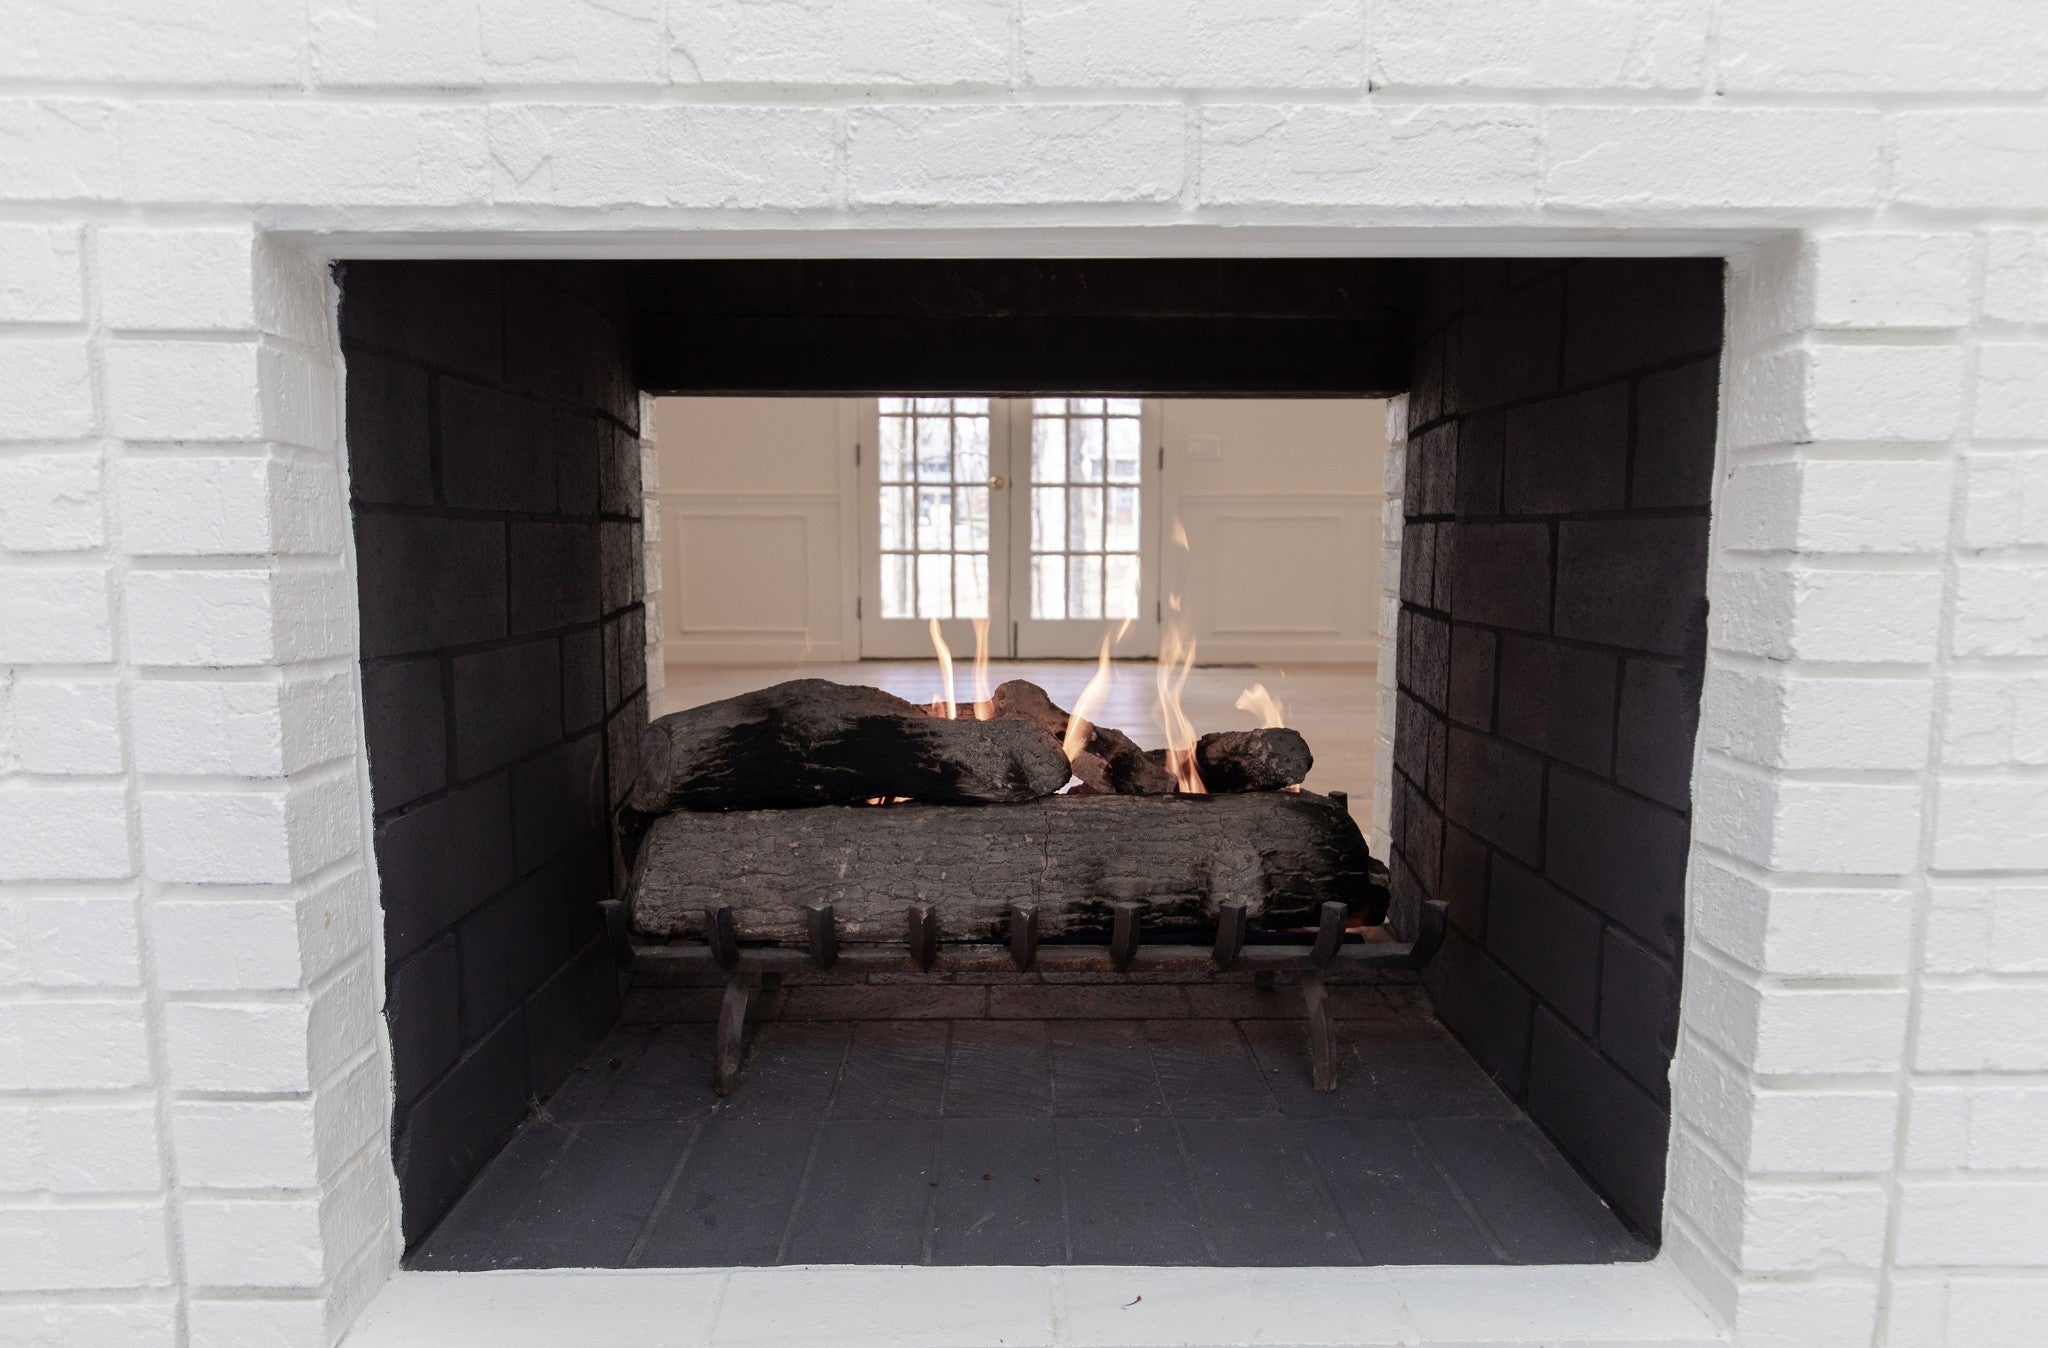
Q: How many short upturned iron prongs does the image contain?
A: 9